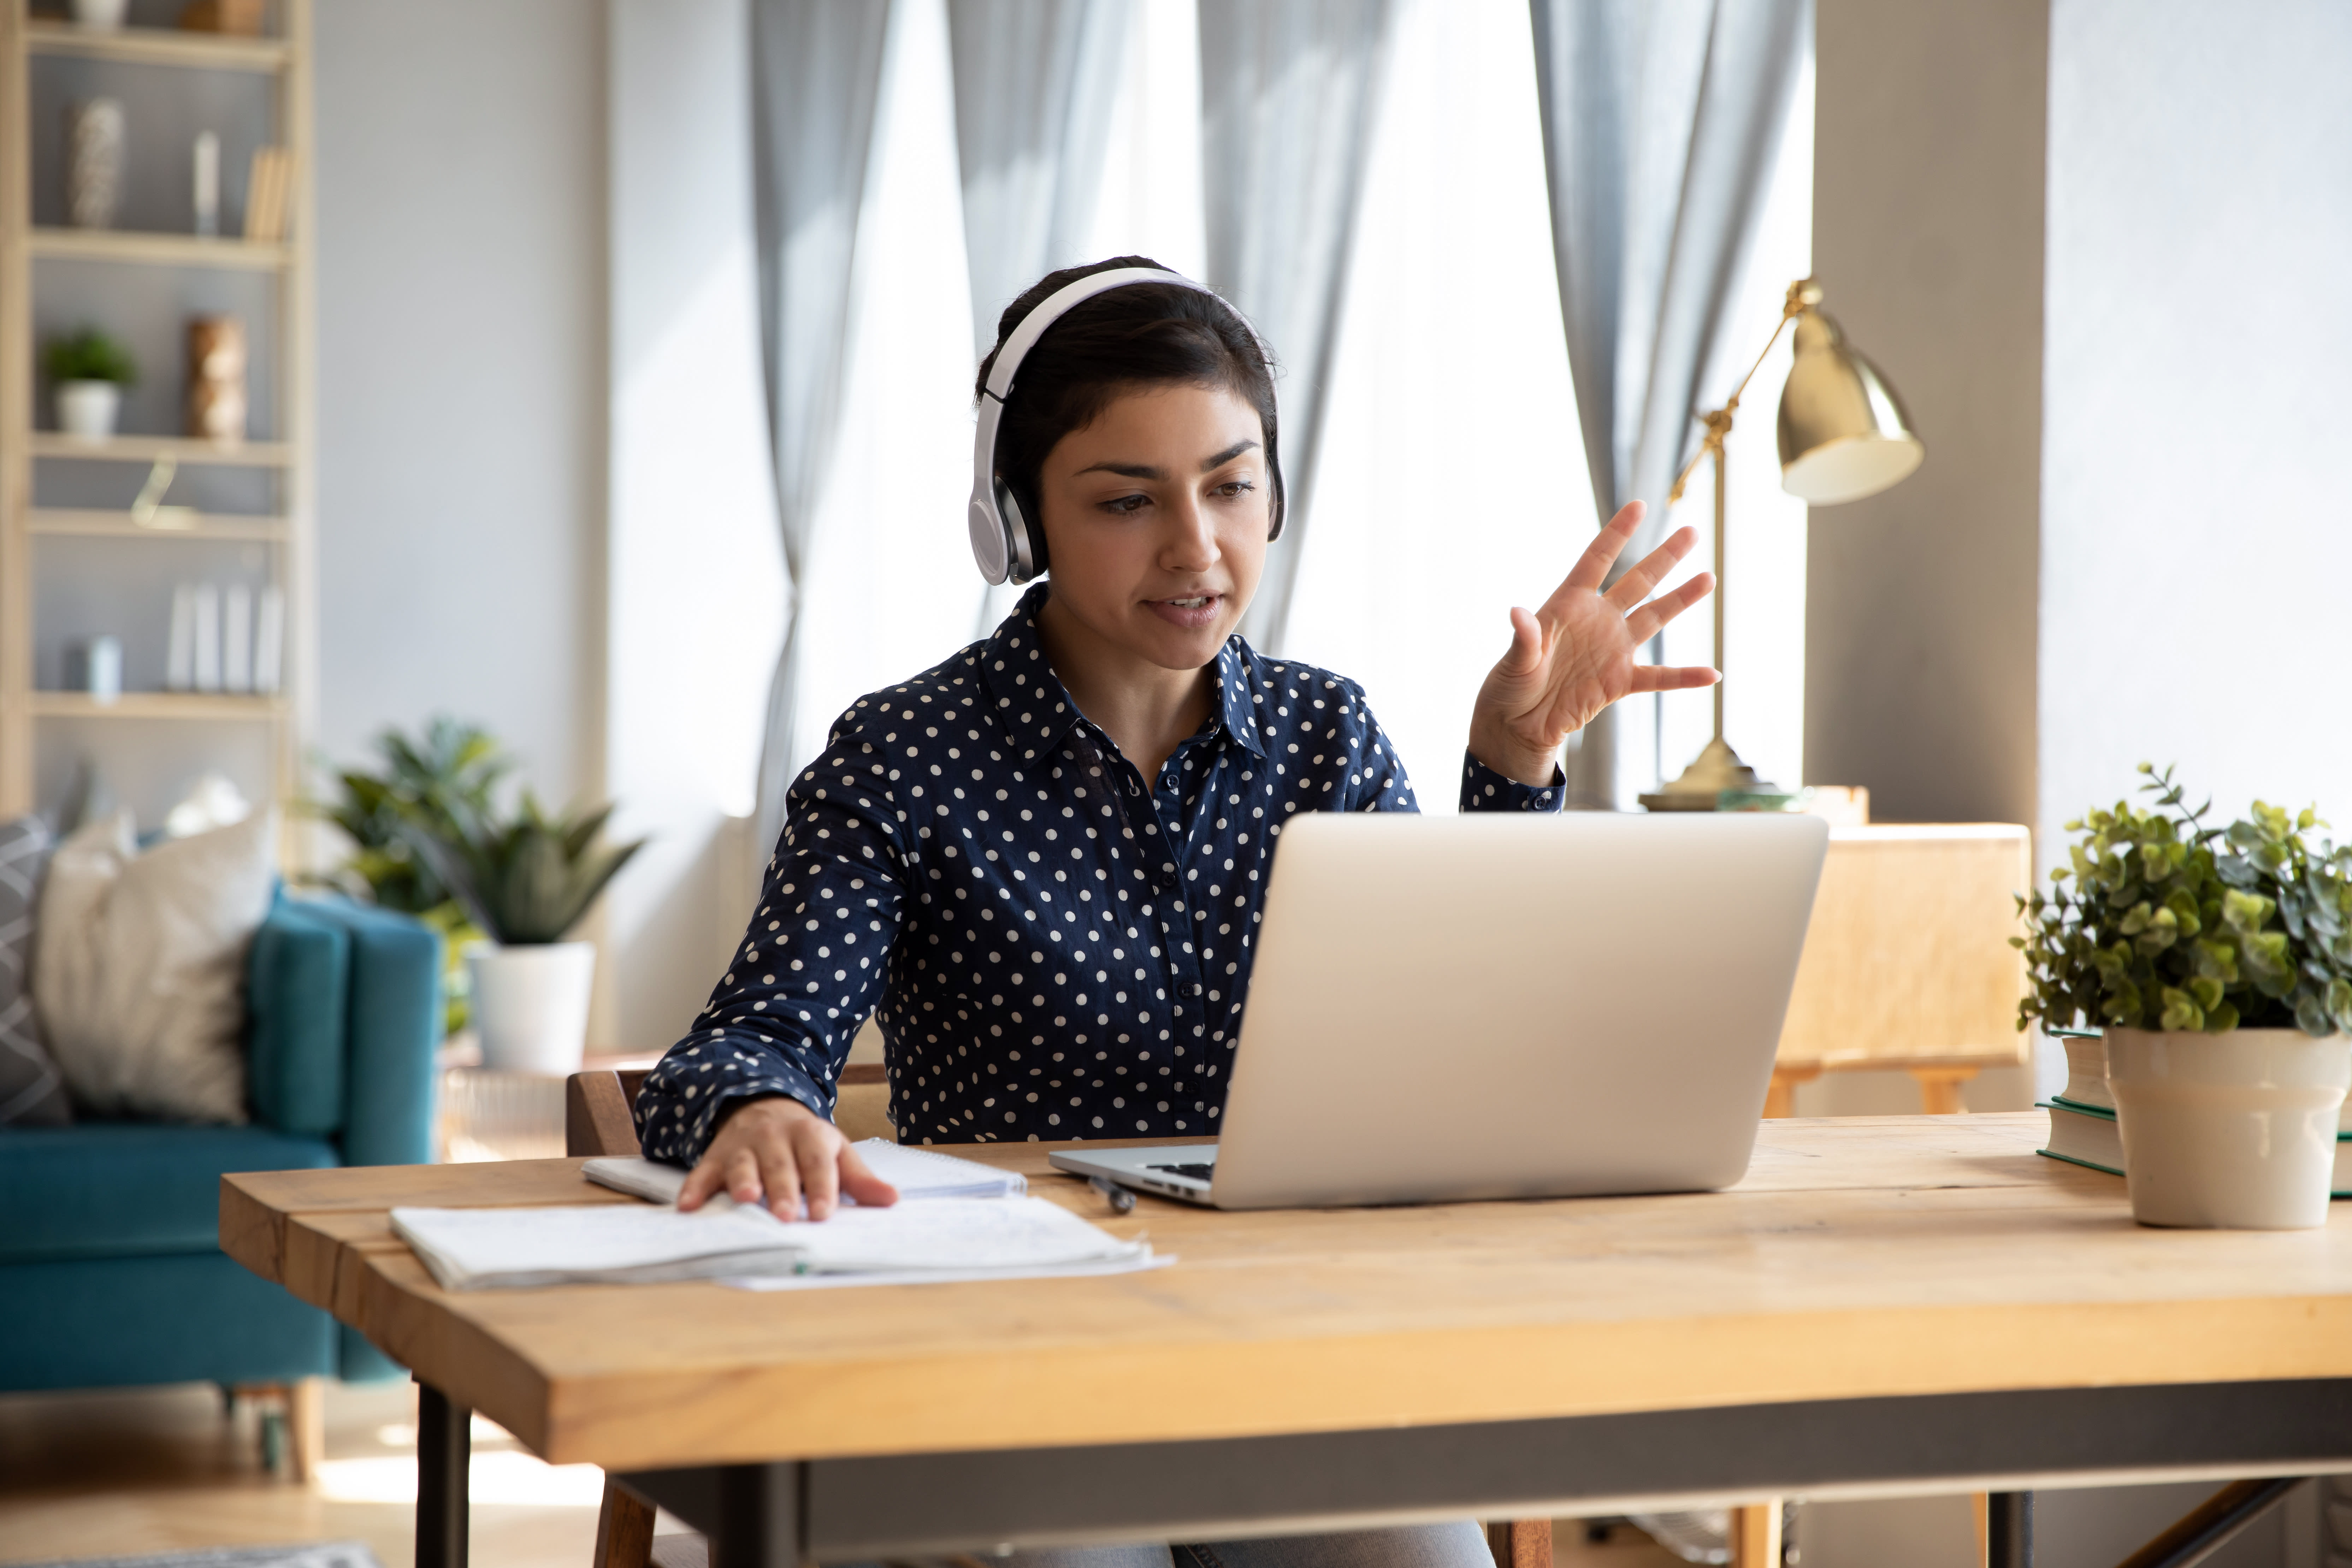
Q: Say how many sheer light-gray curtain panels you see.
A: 4